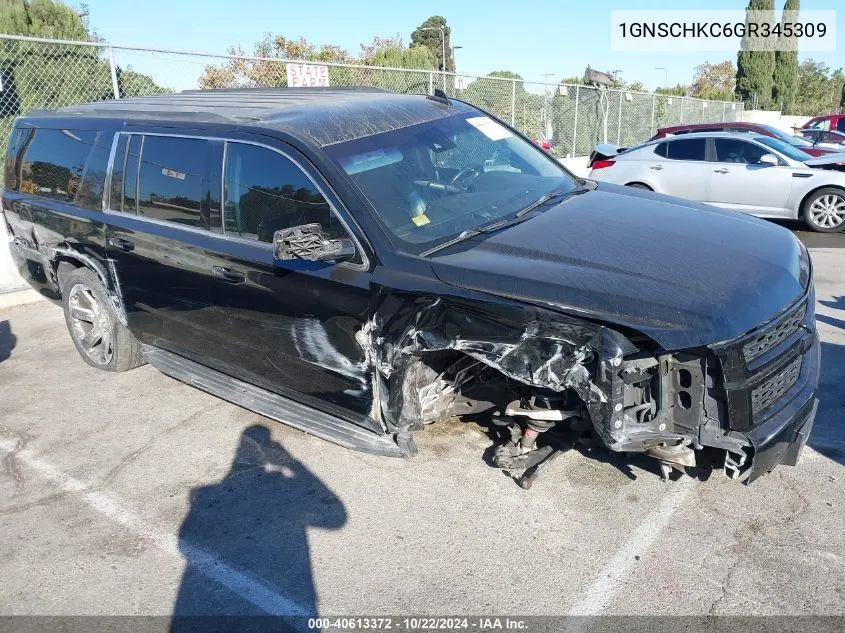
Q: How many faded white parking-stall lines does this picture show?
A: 2